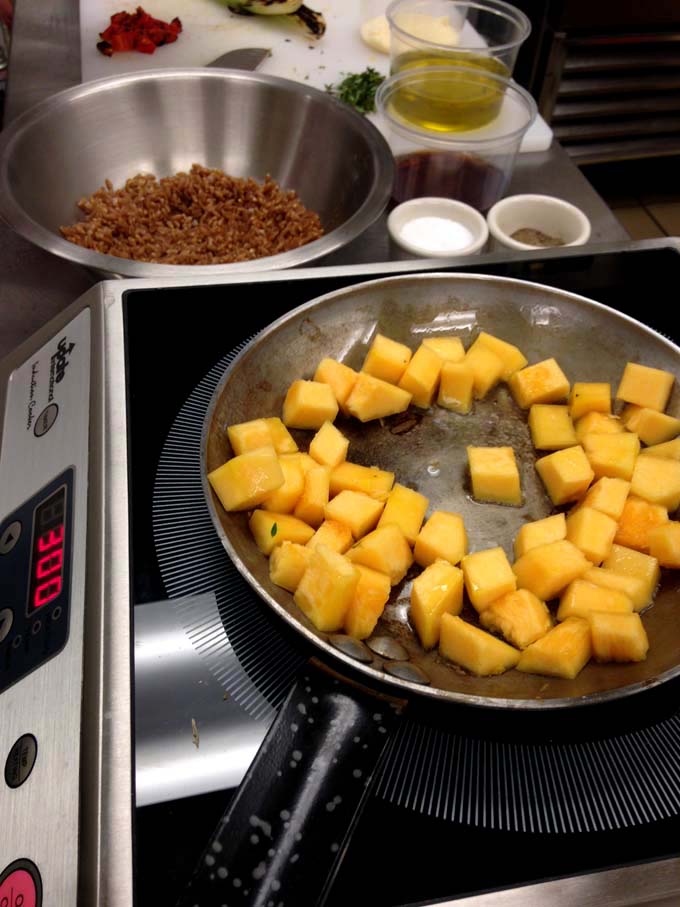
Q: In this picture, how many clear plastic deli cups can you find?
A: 2